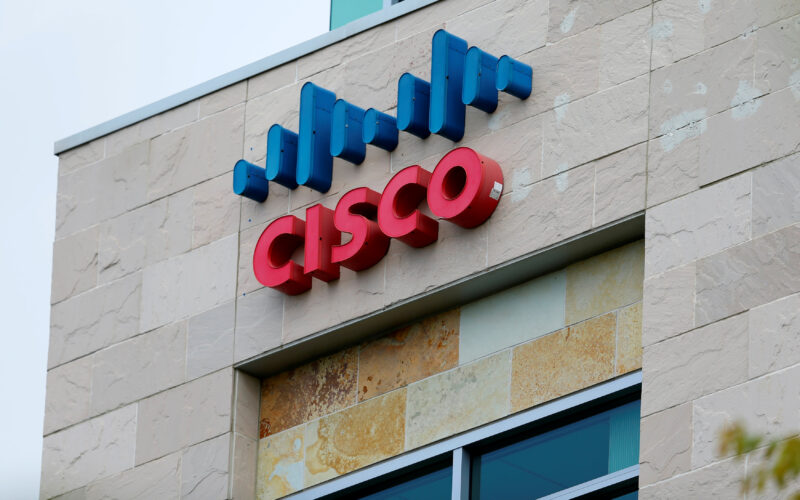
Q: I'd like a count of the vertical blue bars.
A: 9